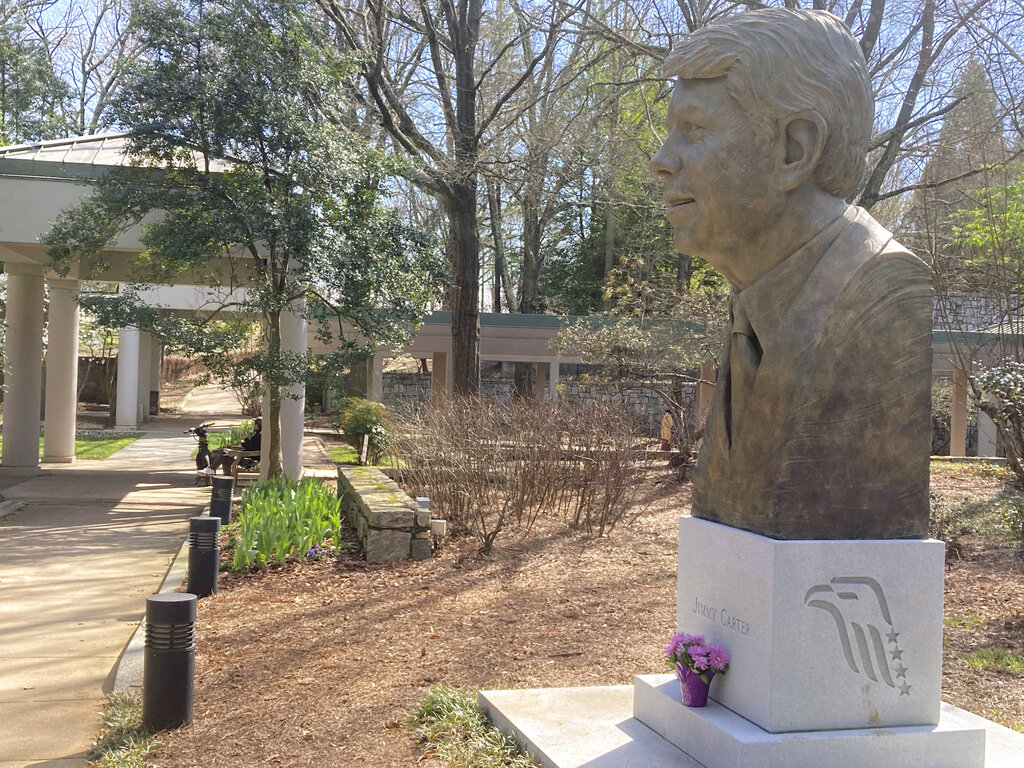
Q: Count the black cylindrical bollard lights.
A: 3